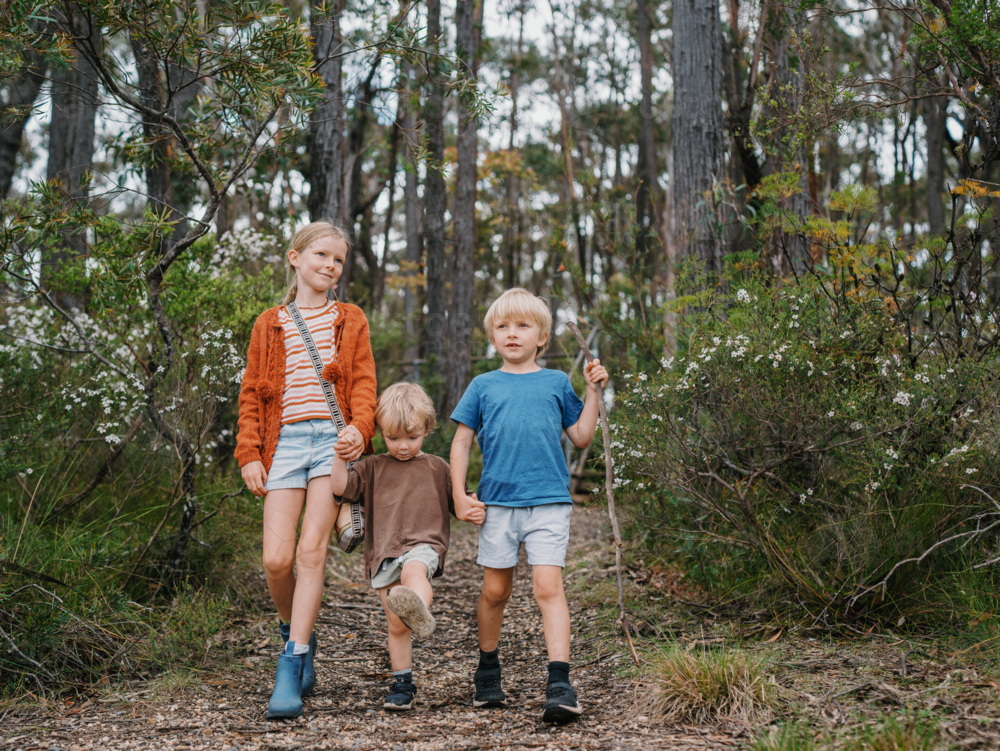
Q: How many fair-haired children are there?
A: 3